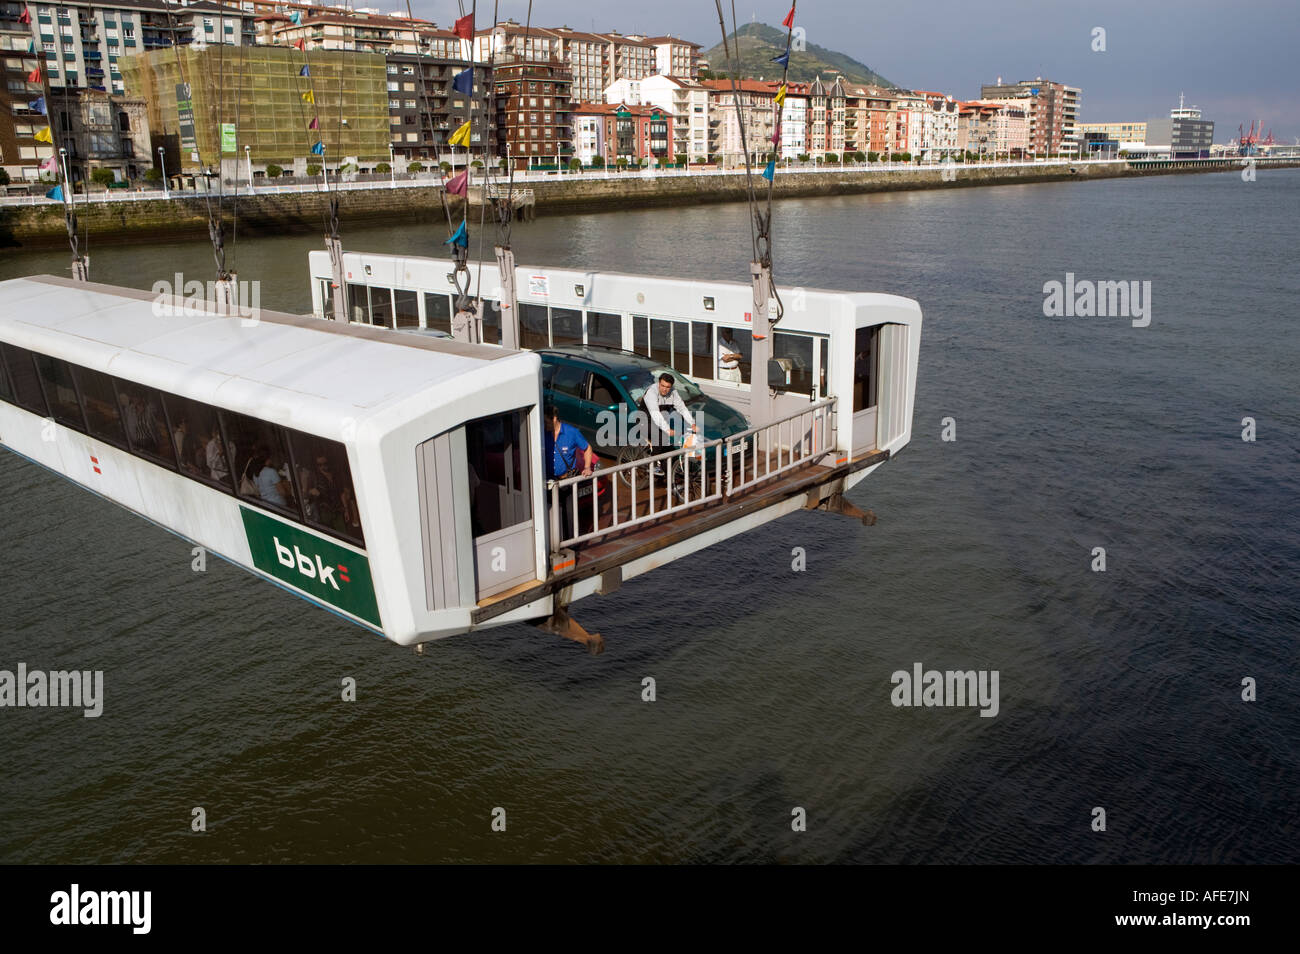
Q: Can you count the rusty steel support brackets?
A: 2